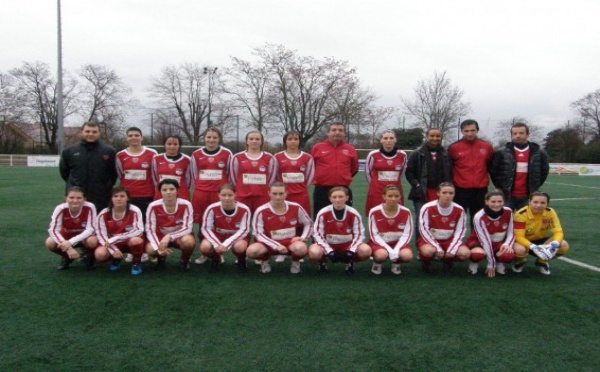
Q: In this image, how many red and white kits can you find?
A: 15